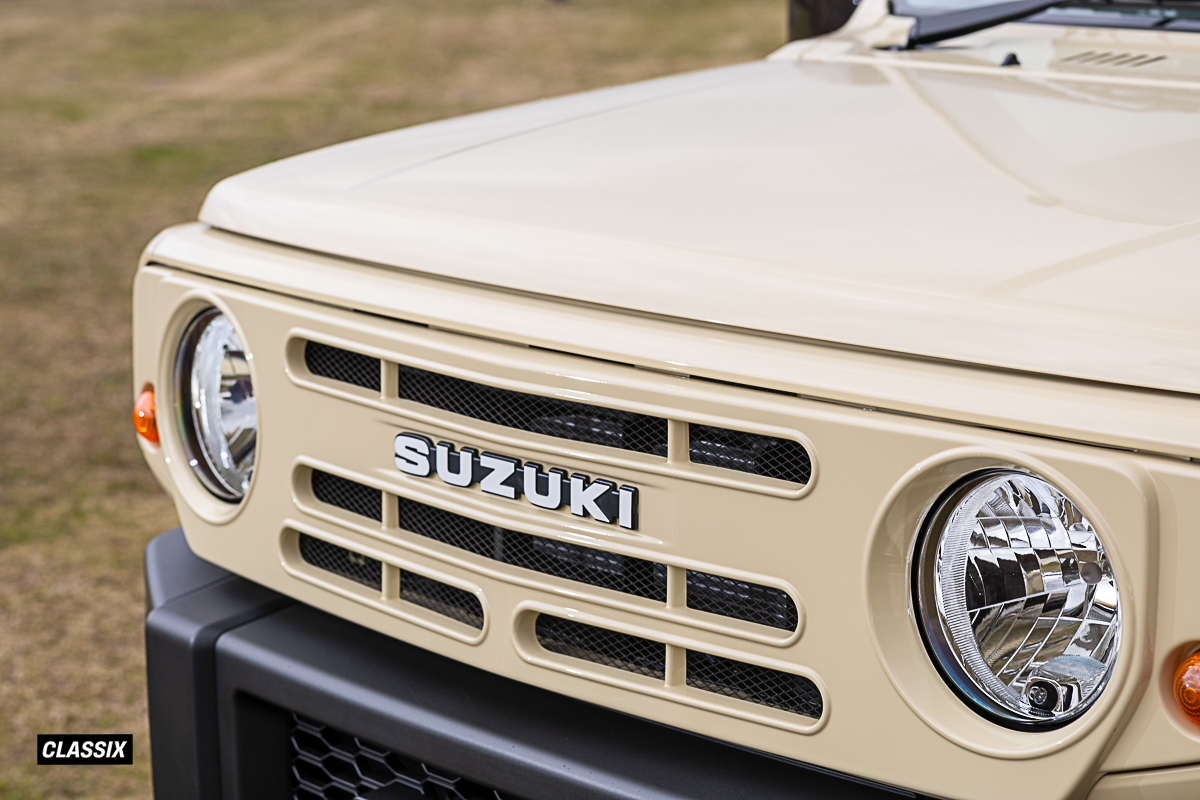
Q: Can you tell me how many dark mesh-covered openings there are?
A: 10